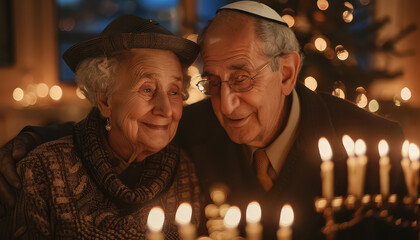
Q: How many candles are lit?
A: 11